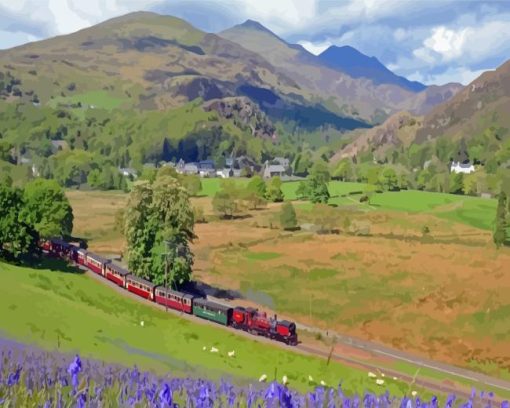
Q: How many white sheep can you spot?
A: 13